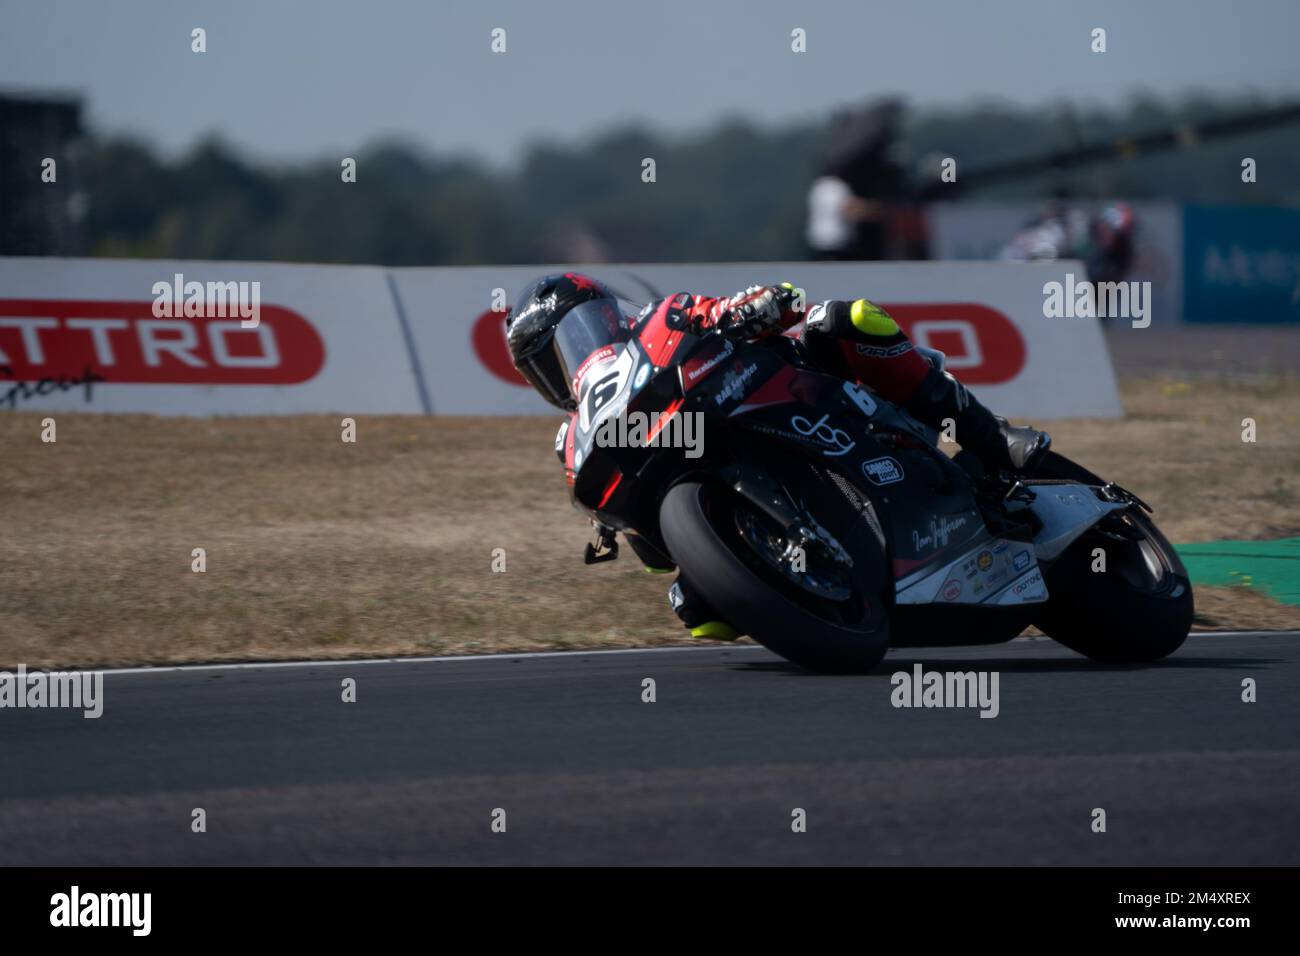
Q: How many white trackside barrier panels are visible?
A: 2